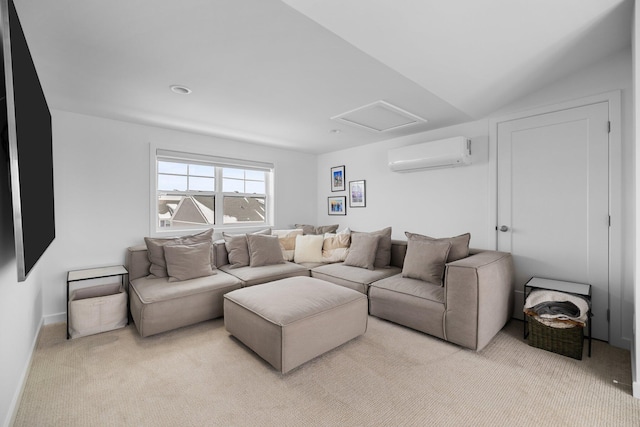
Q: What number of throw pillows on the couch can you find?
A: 12